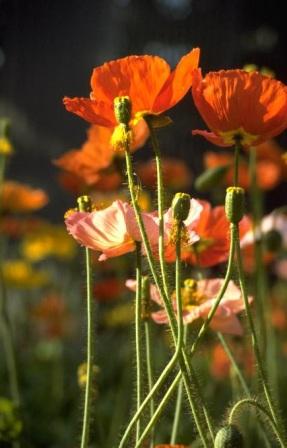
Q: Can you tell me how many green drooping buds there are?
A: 1